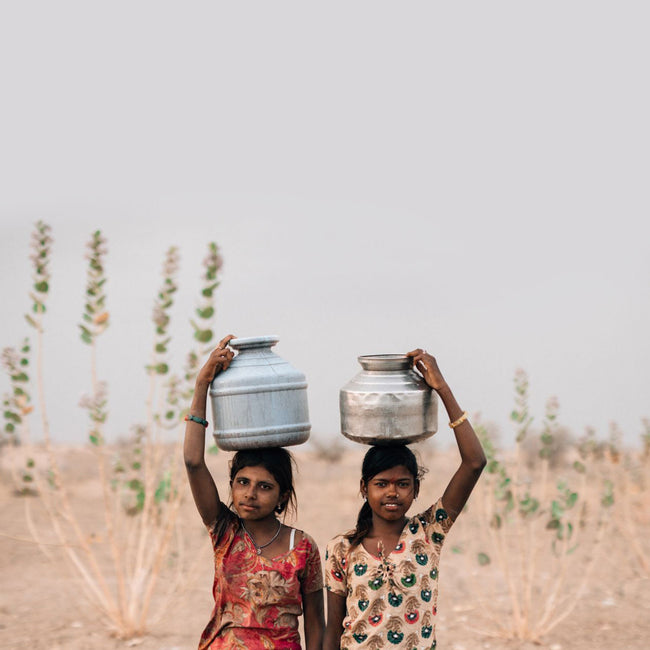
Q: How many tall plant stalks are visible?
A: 4